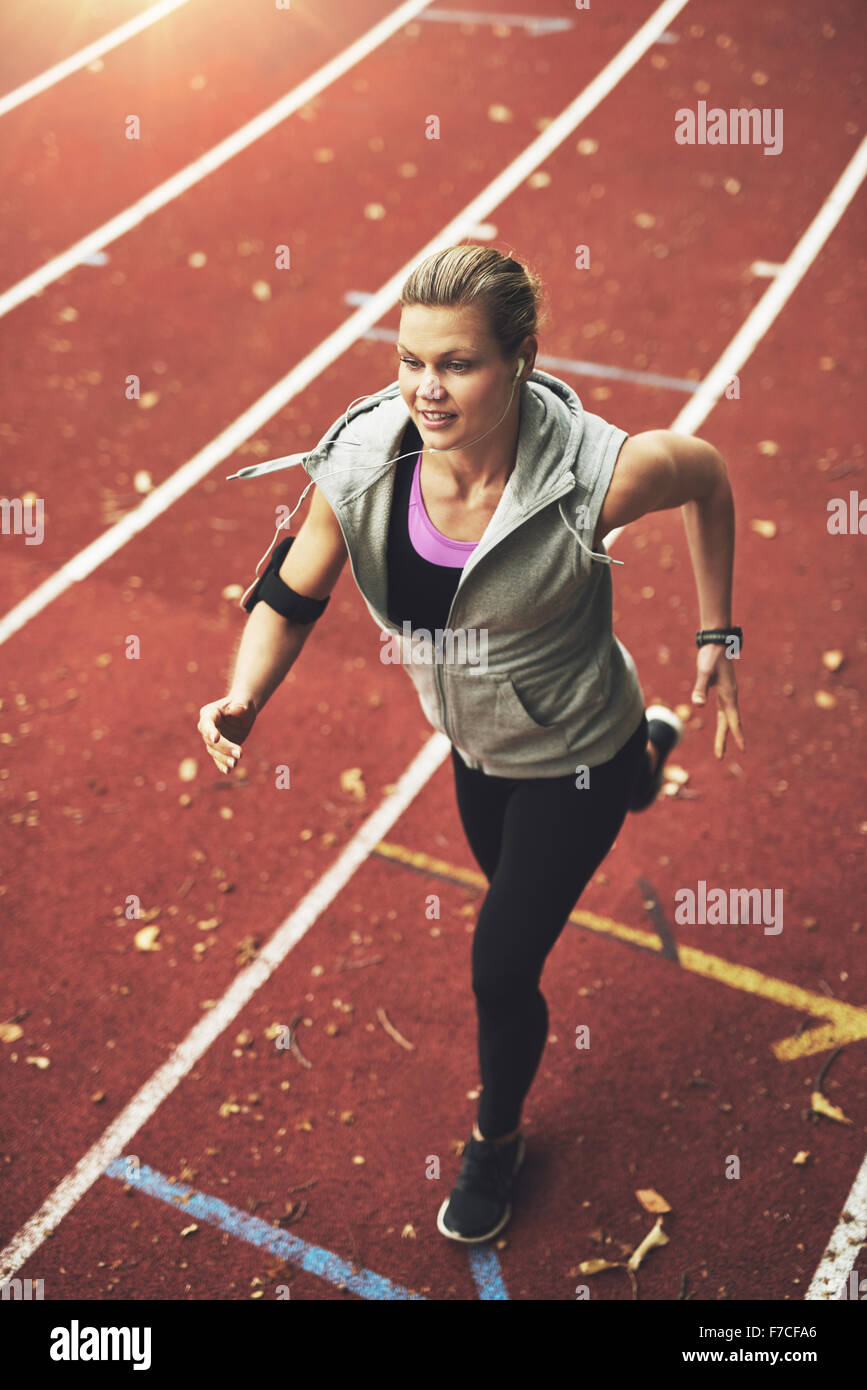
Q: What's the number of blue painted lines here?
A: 2